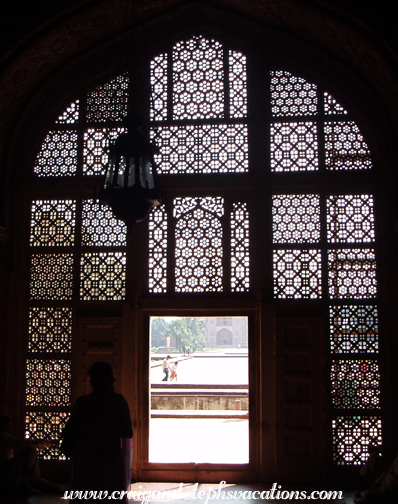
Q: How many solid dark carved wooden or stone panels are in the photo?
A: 2